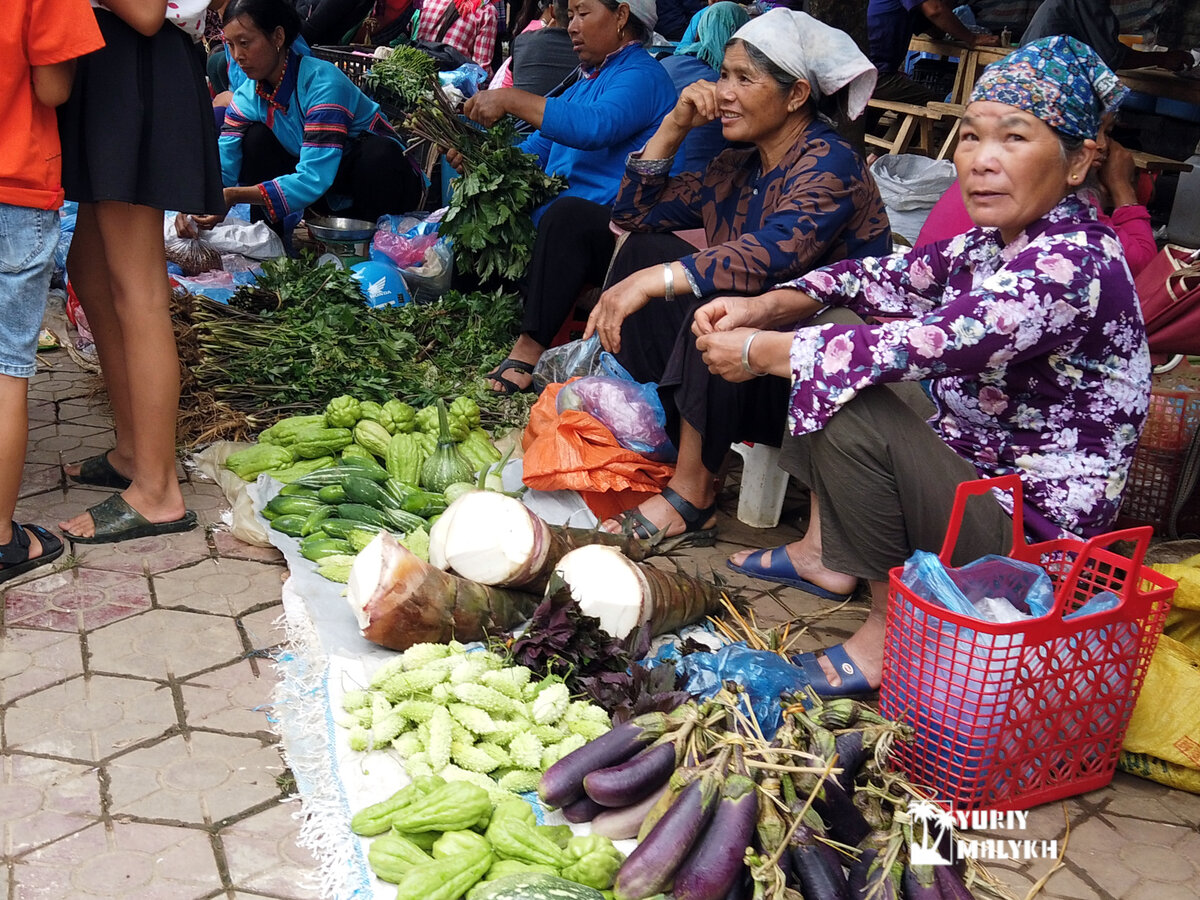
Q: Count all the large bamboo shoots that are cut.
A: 3